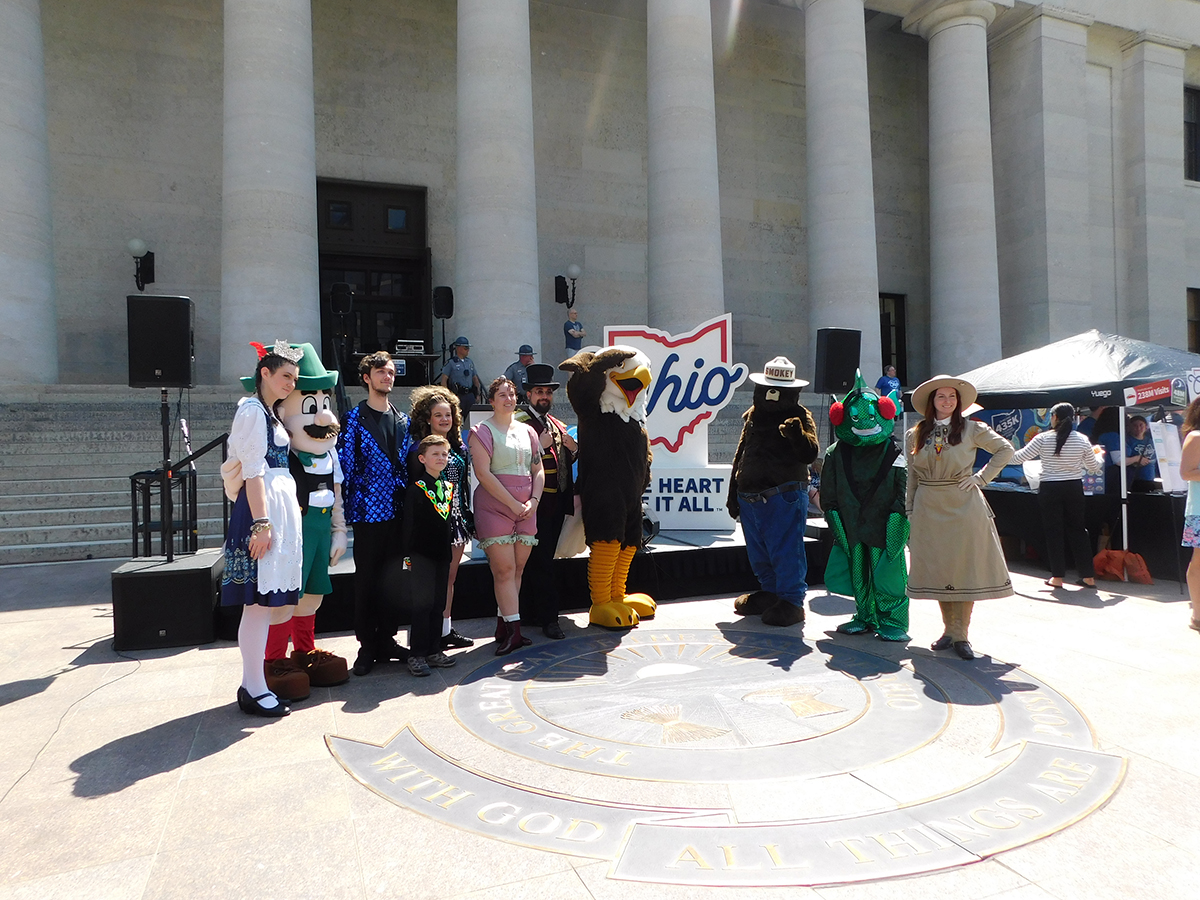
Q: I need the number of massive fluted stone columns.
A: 6